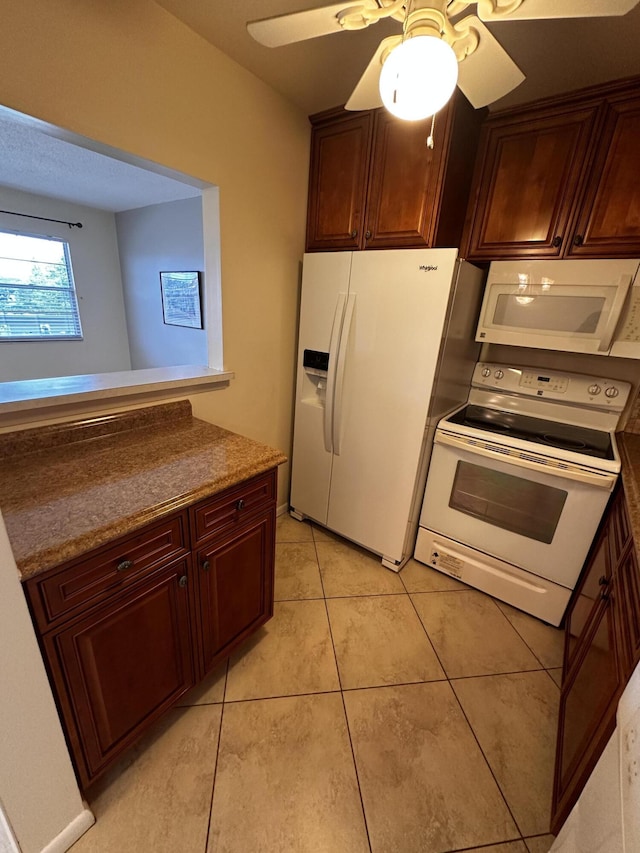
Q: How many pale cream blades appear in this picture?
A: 4